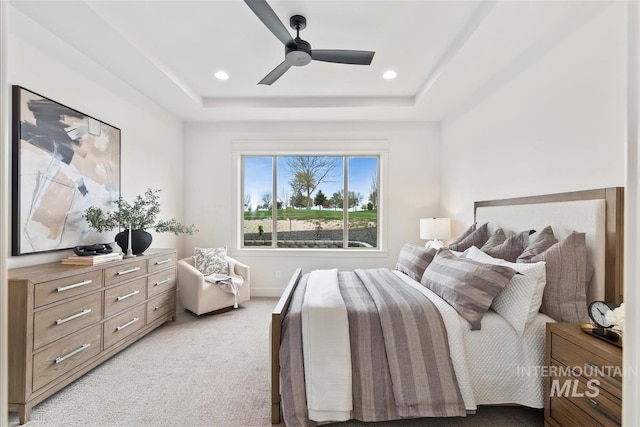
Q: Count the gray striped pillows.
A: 2